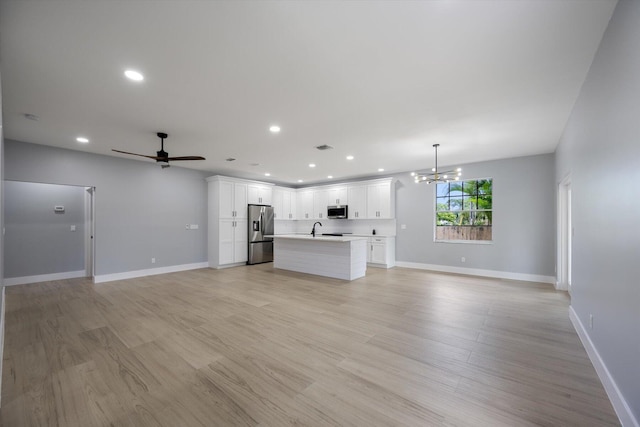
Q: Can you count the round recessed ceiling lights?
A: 9